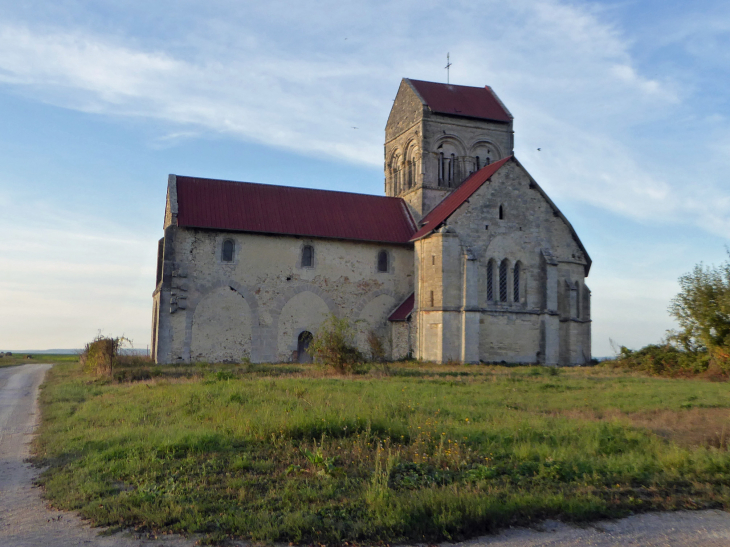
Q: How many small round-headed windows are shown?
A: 3